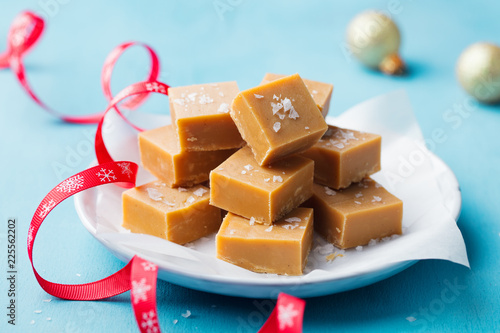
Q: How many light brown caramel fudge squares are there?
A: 9